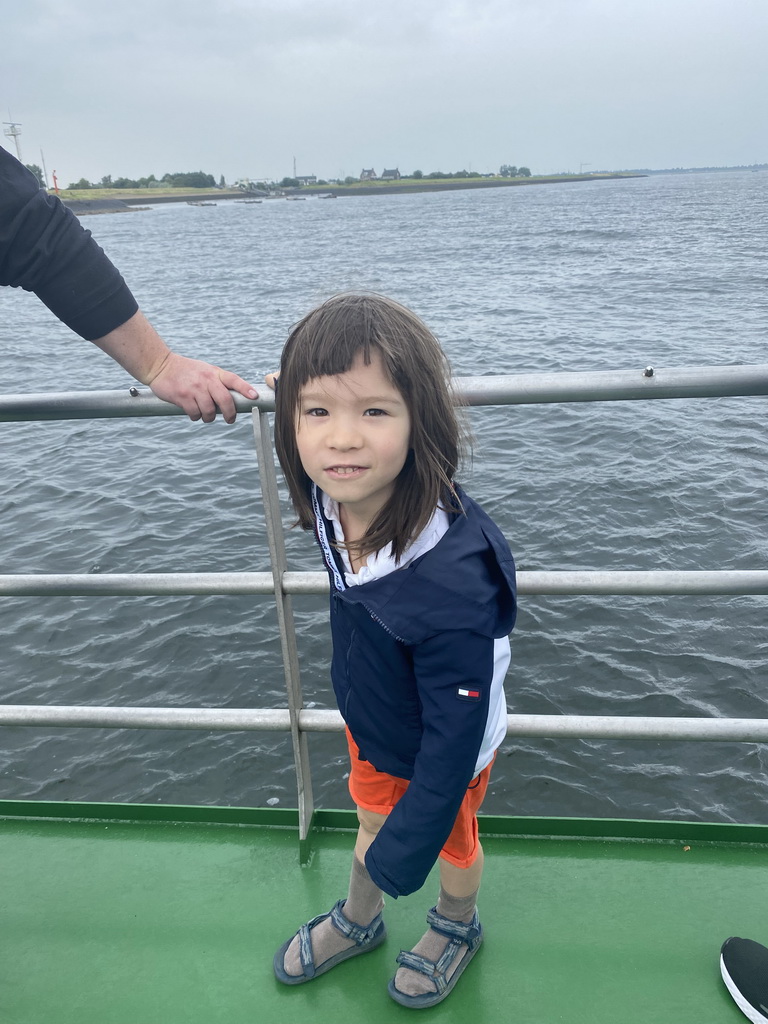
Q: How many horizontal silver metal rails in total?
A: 3